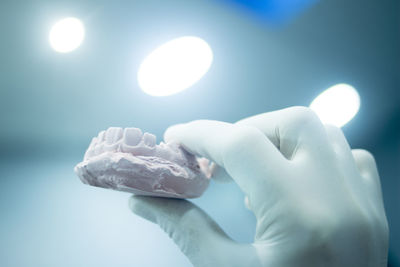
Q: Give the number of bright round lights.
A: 3